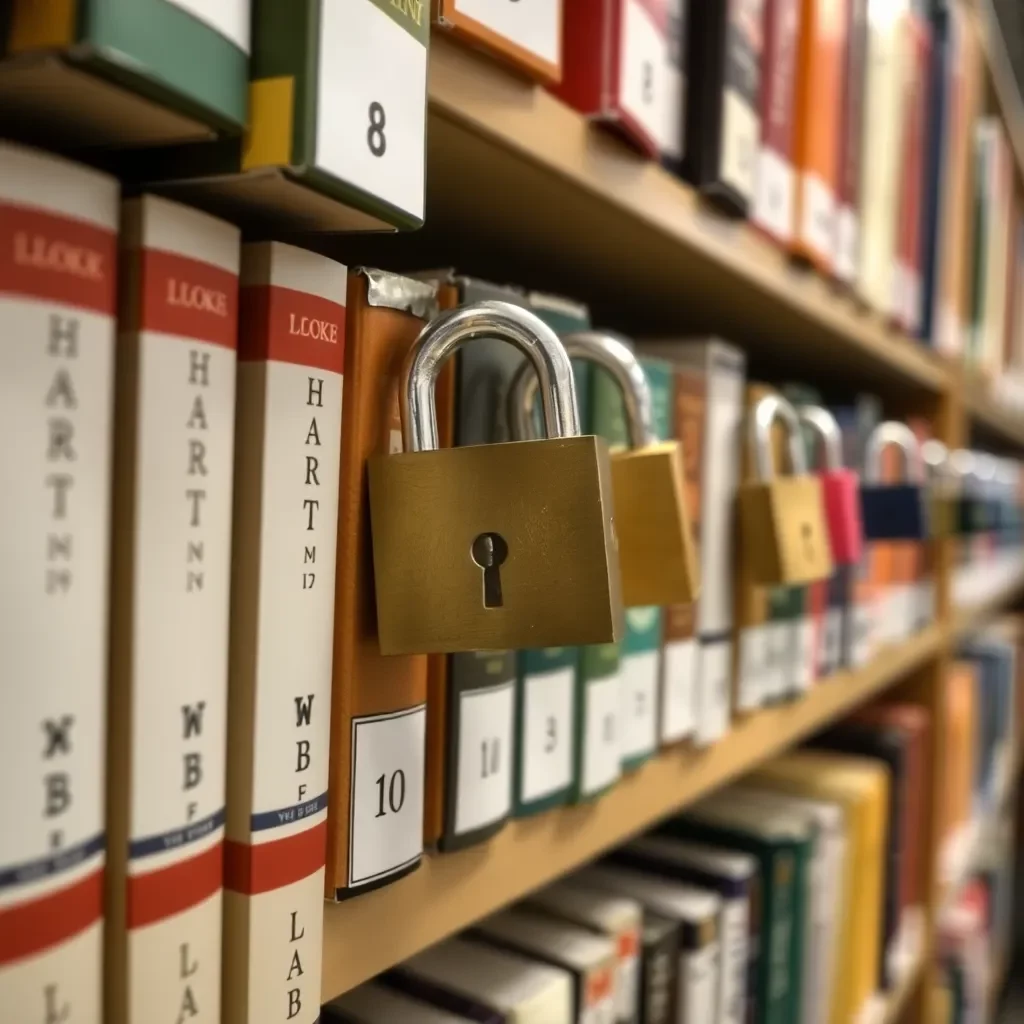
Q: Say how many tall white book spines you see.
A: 3